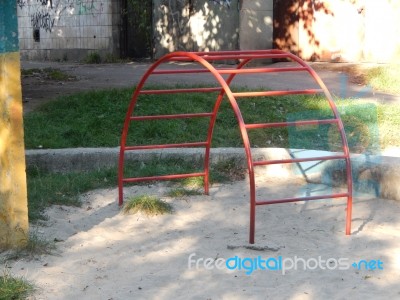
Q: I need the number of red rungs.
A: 13